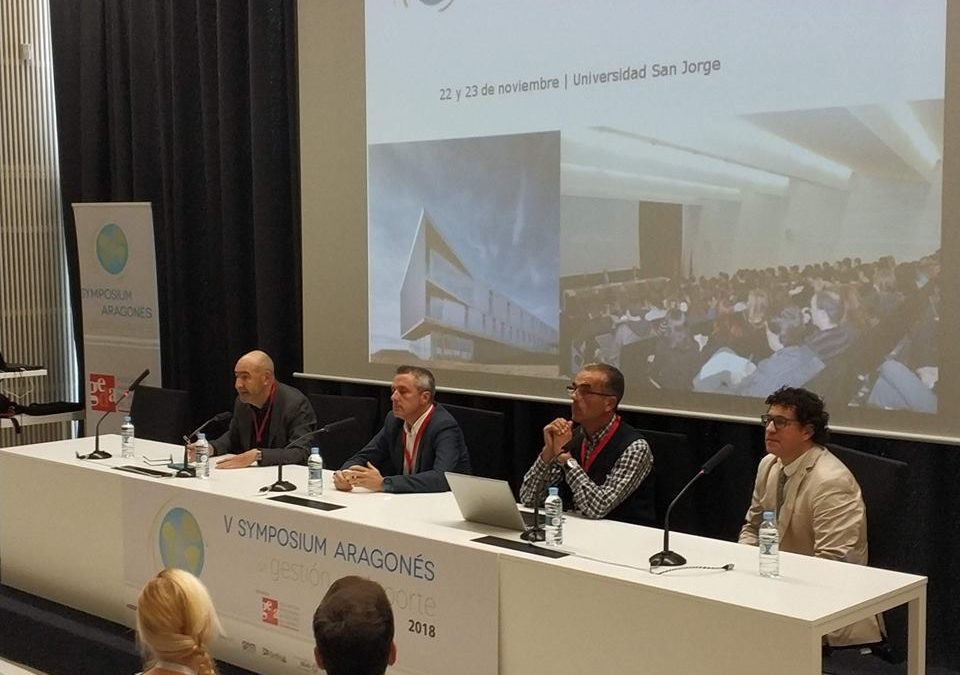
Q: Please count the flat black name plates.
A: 3